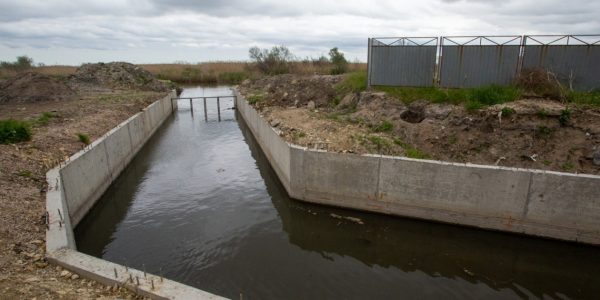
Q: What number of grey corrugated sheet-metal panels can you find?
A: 3